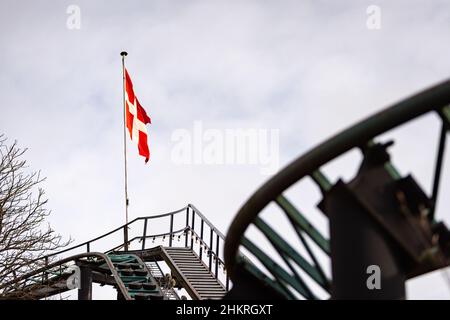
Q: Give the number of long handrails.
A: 2